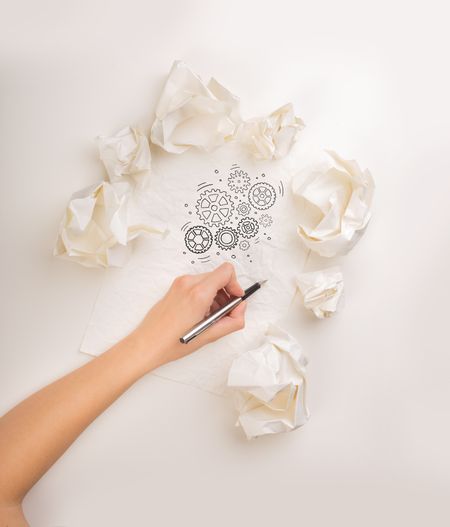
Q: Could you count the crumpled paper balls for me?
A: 7